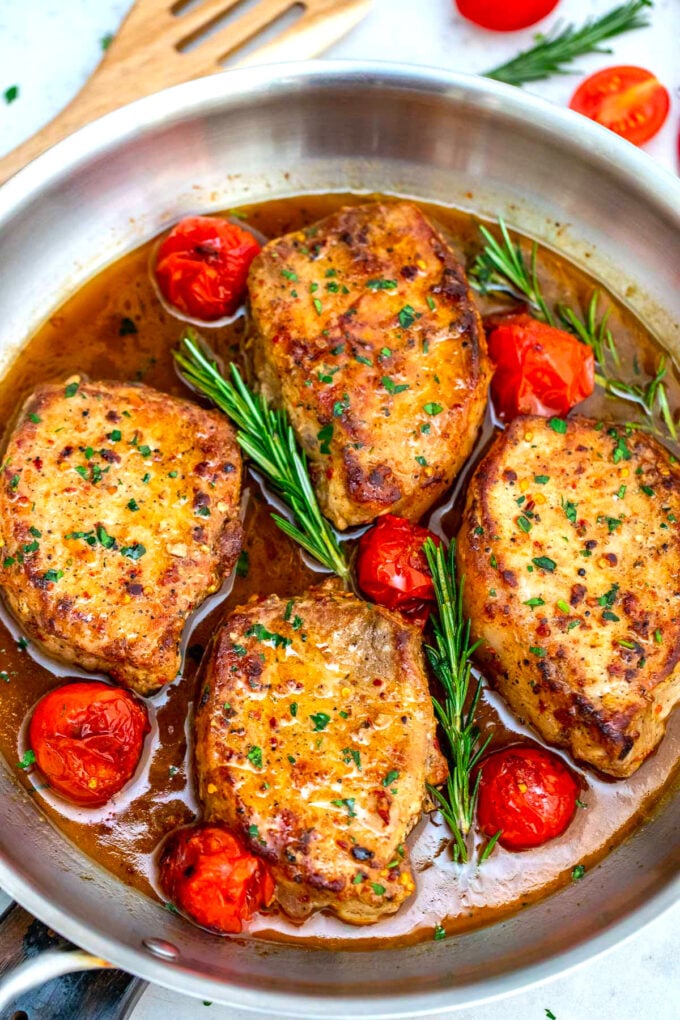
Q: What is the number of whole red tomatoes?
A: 6